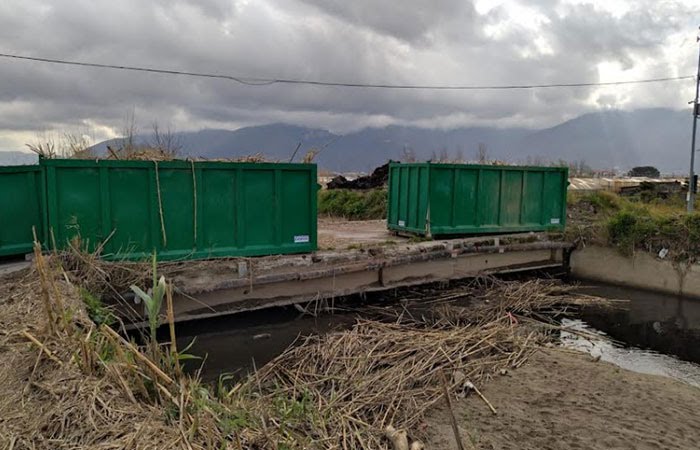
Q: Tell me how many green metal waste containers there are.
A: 3